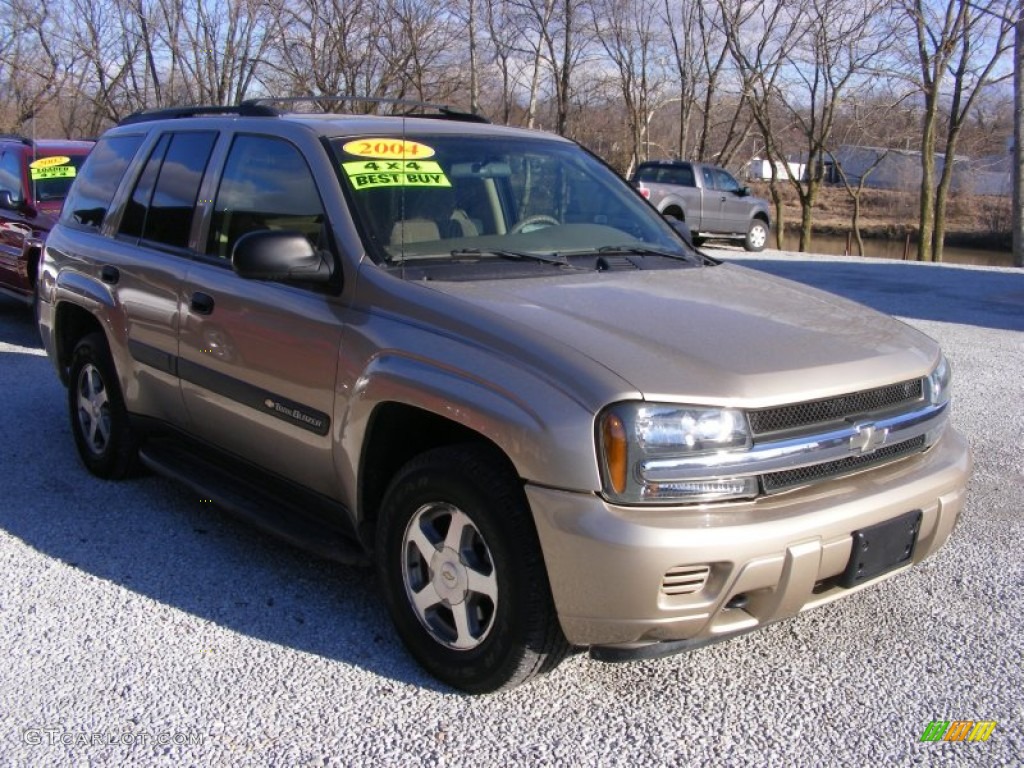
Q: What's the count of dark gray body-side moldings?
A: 2